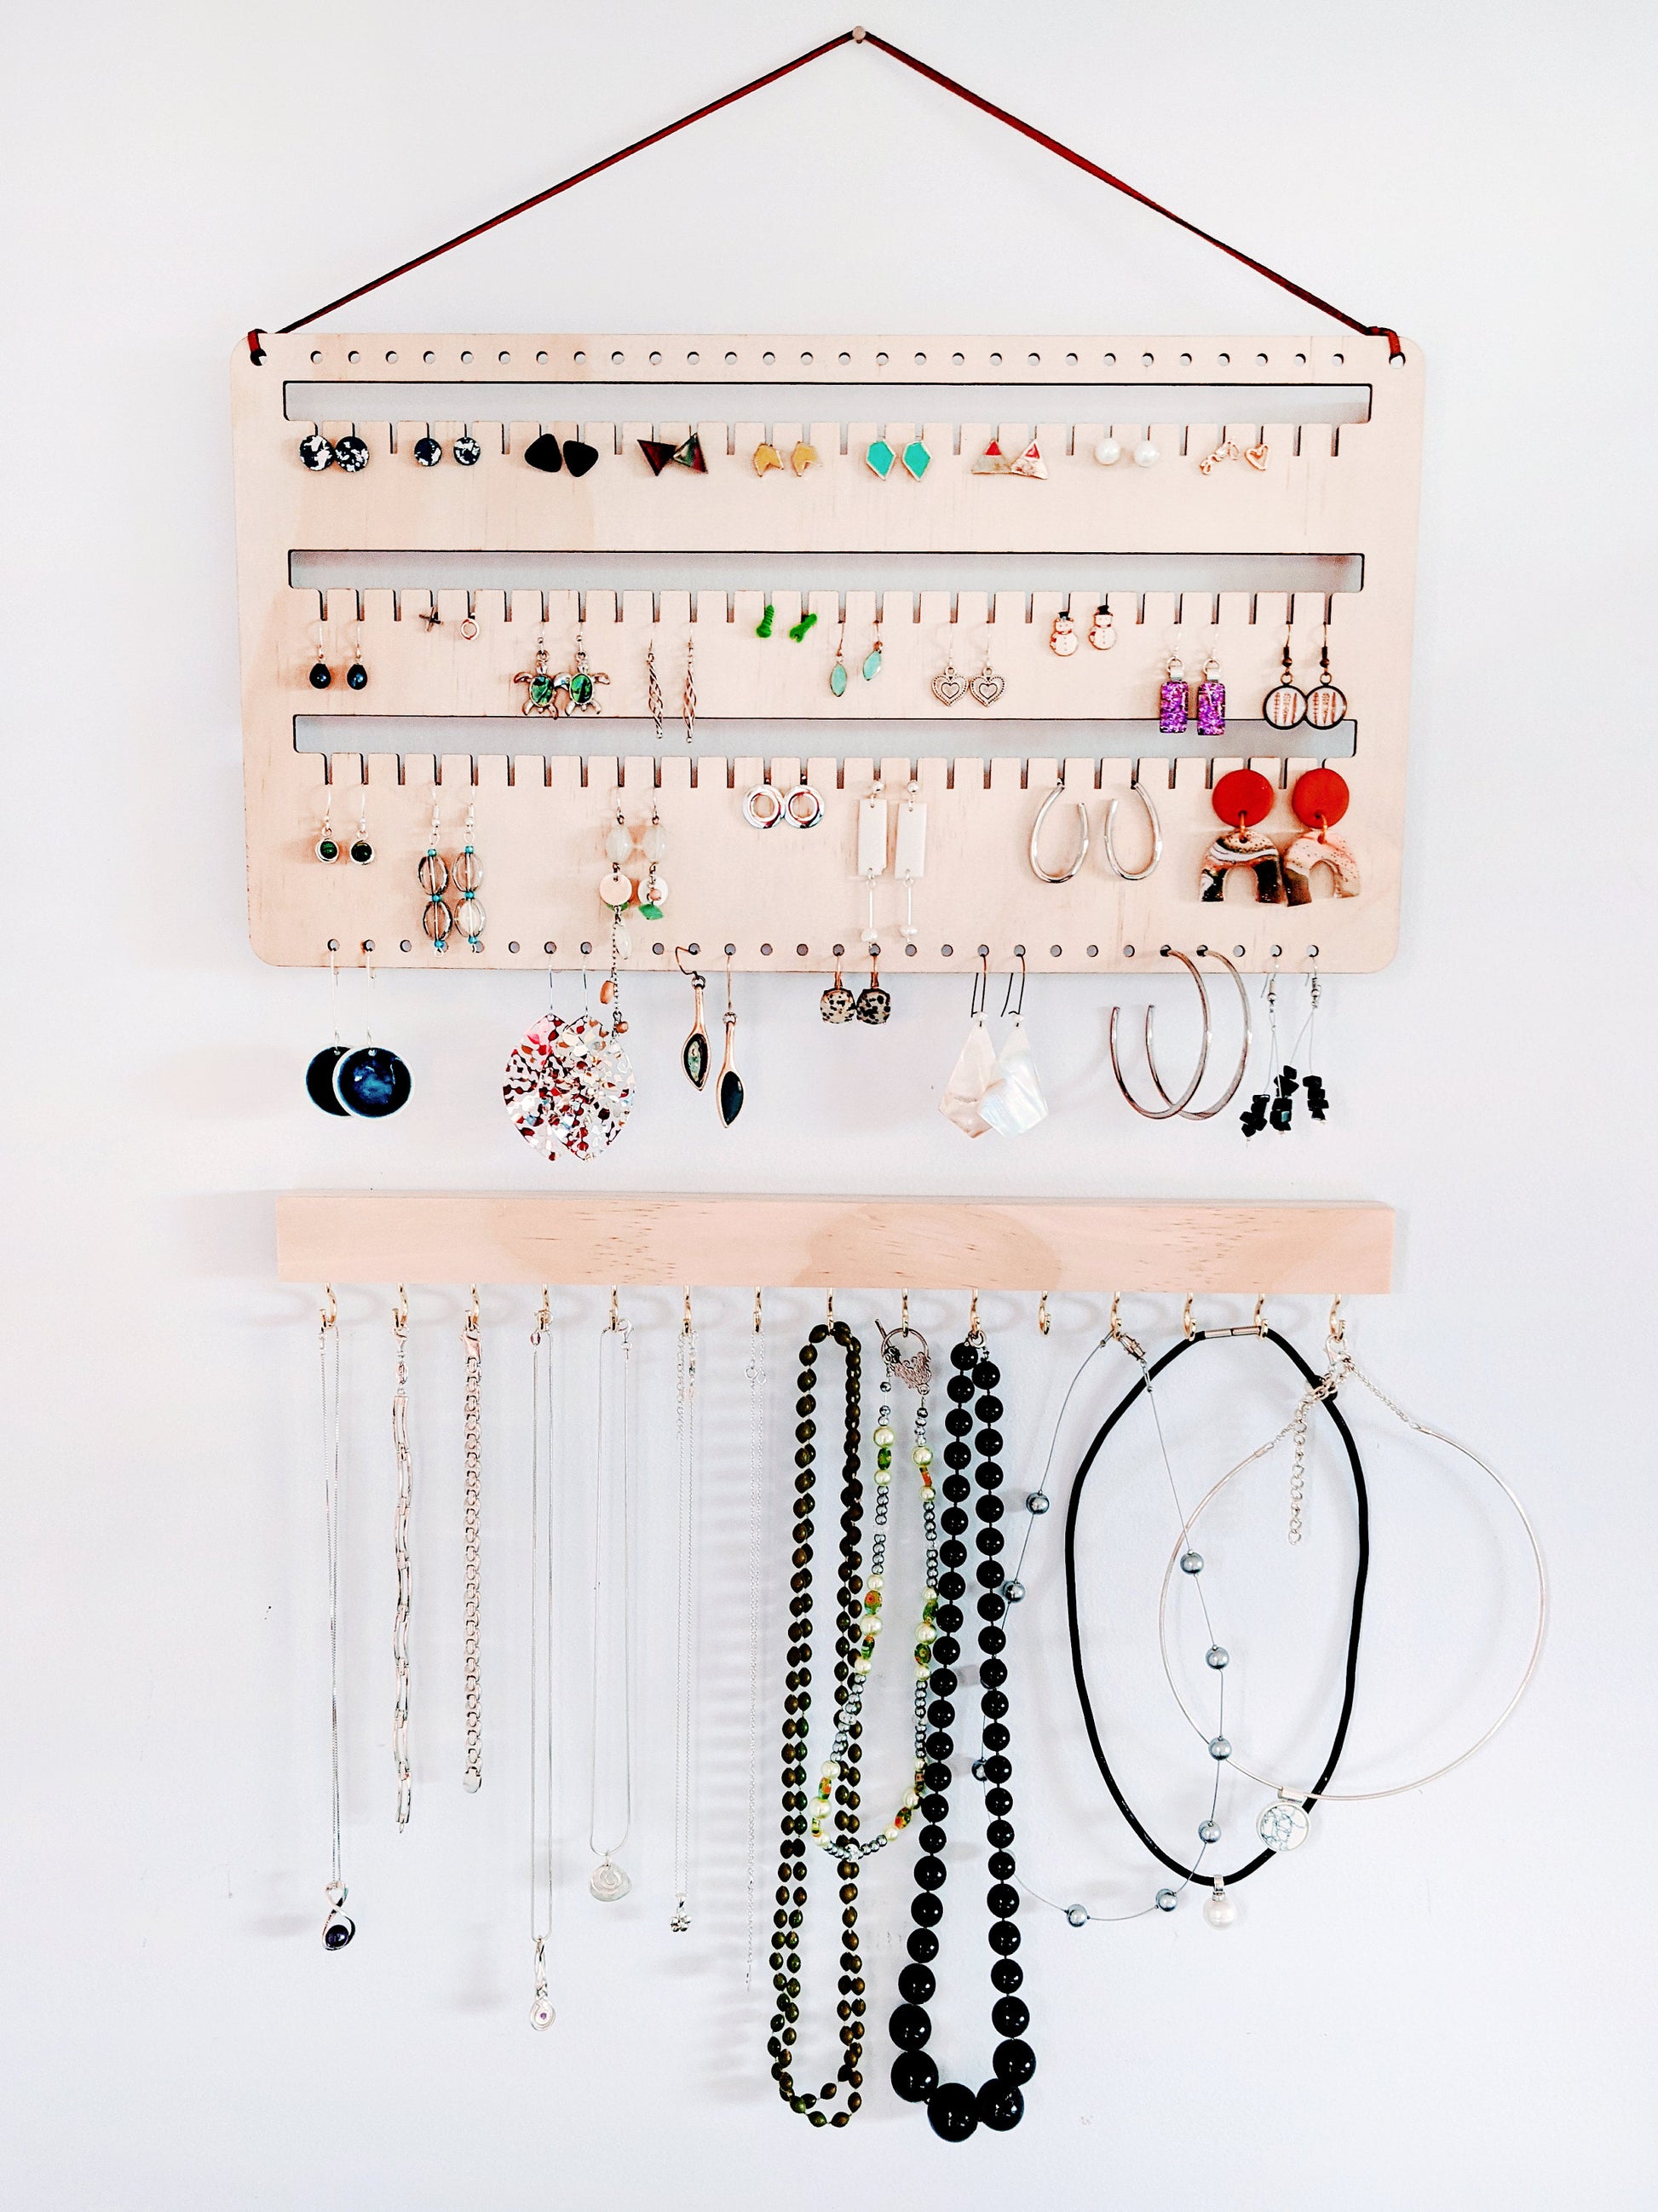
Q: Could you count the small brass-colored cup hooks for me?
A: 15